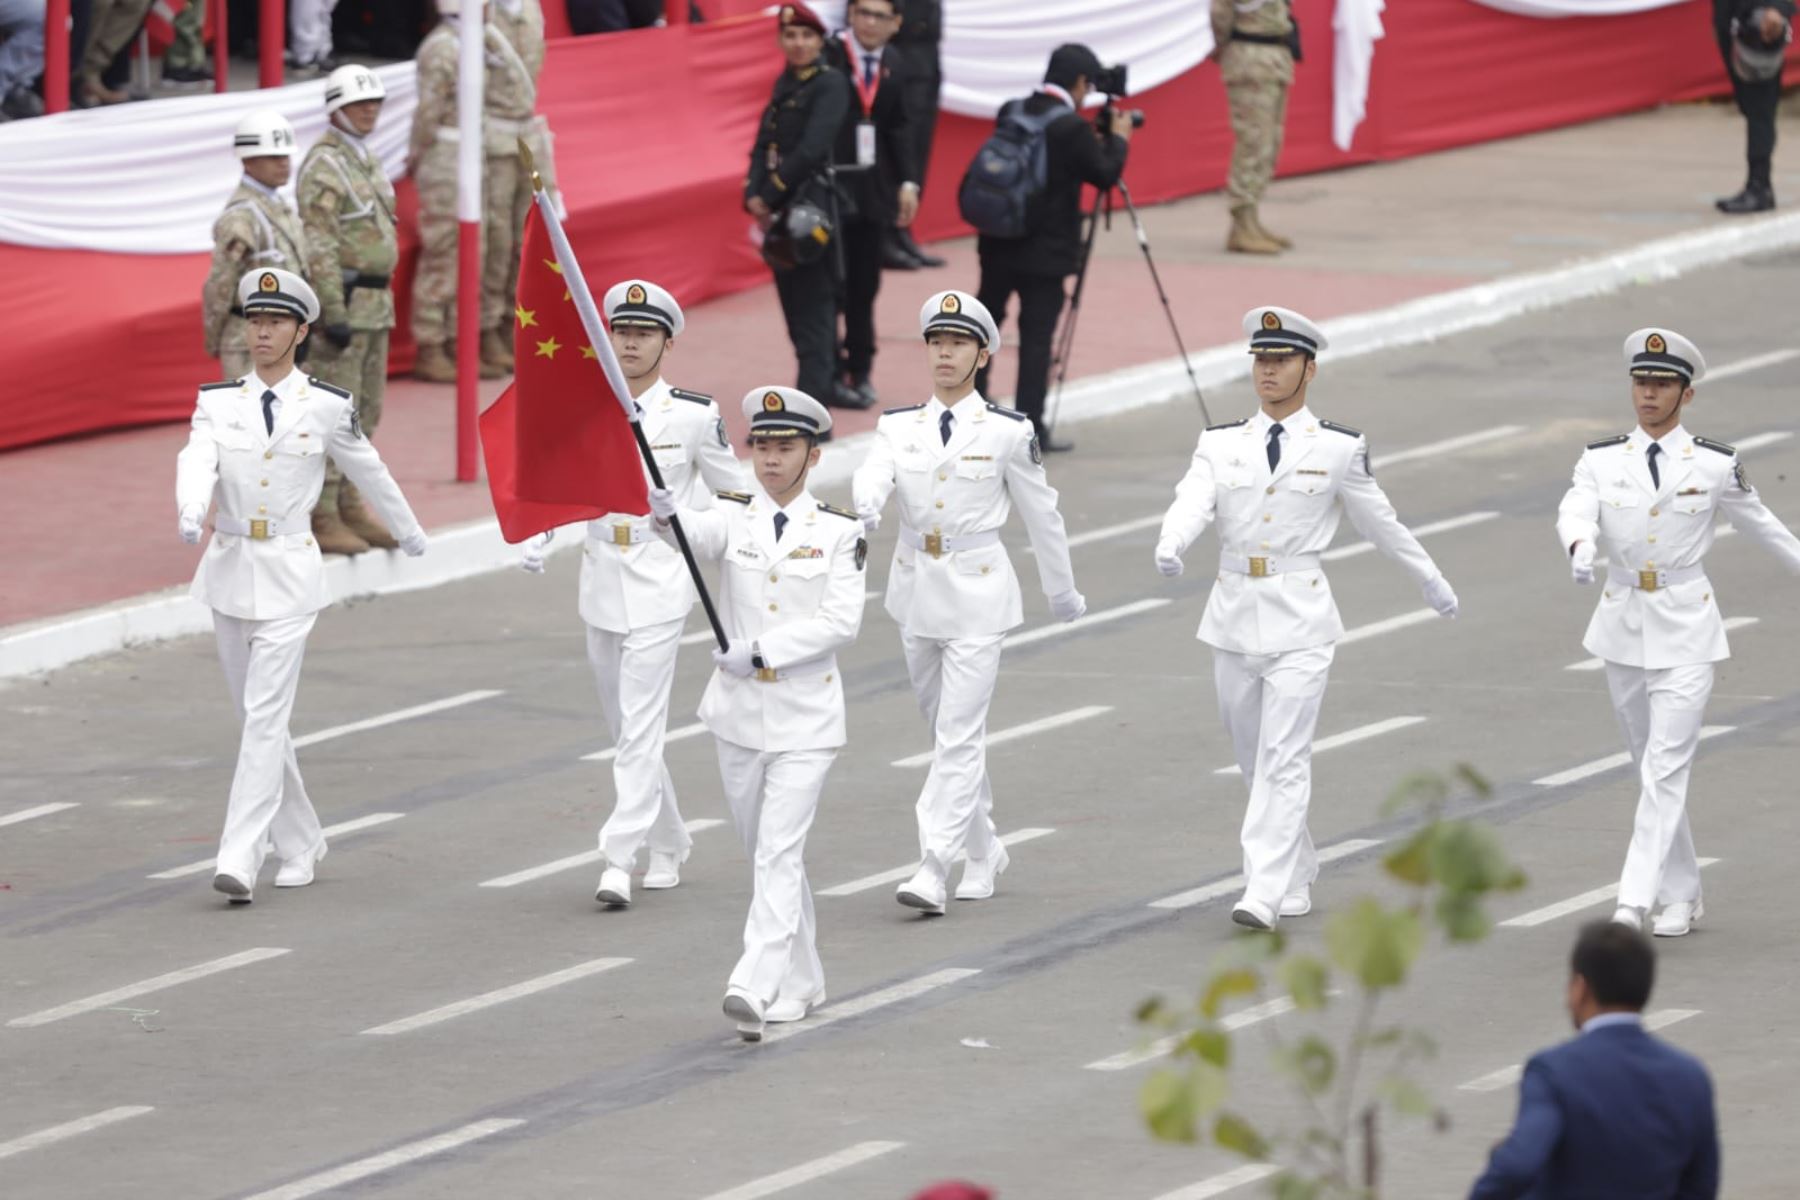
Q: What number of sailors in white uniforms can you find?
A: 6